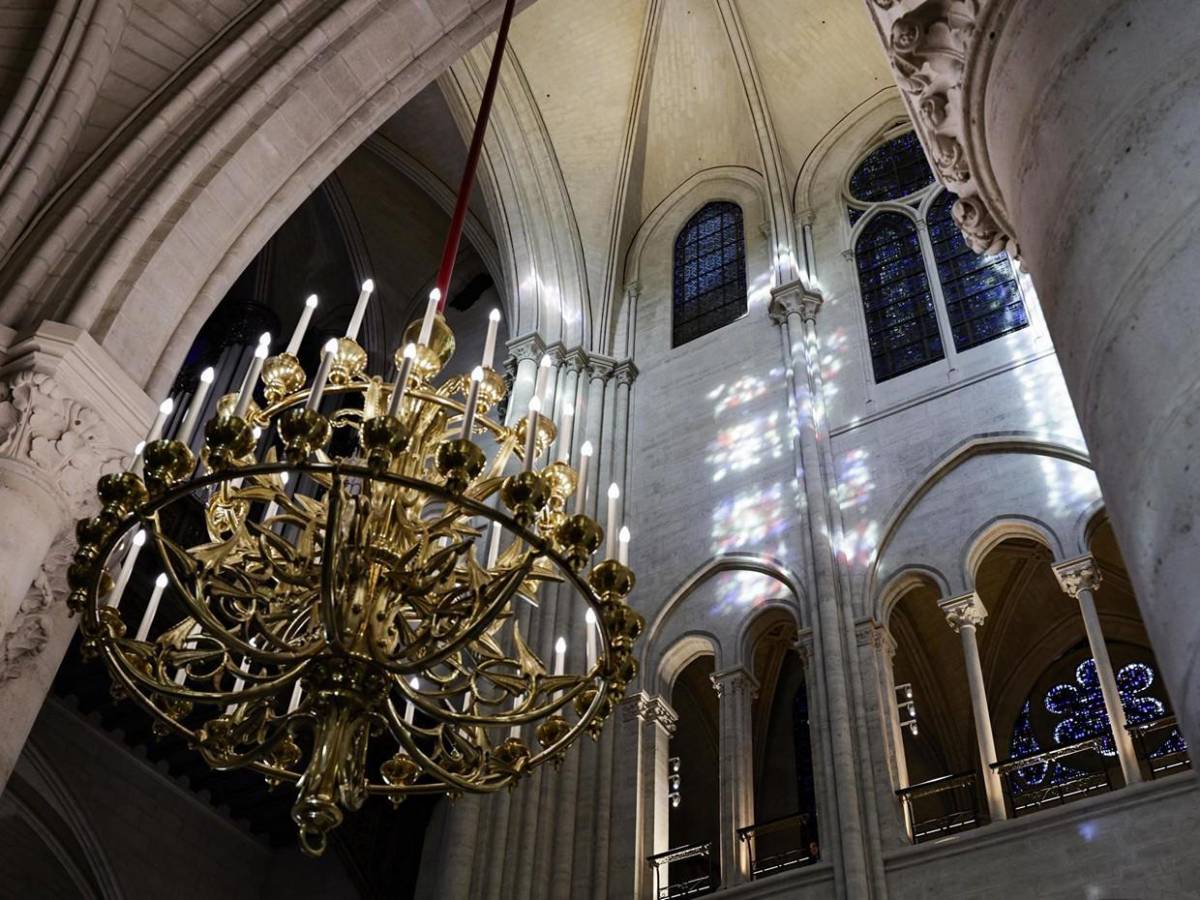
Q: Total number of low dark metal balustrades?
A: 5